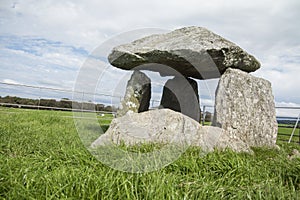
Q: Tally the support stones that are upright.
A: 3